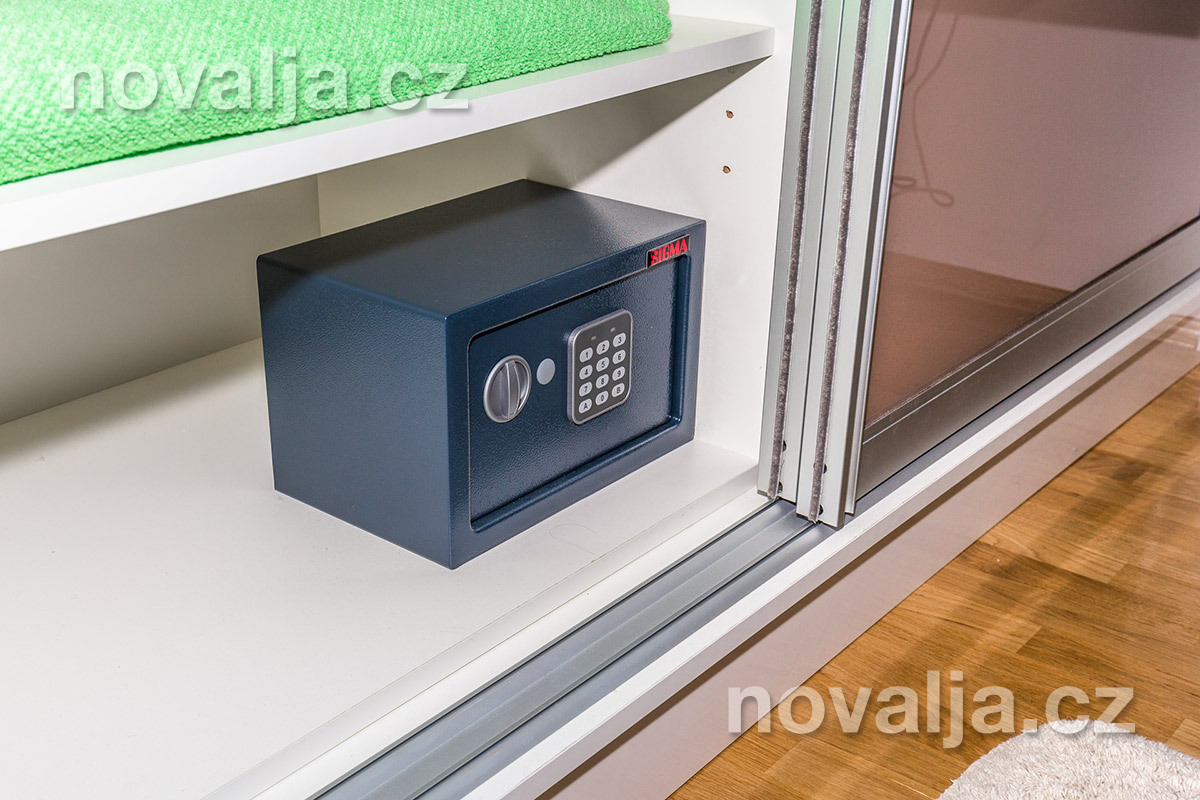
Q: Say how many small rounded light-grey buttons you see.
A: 12